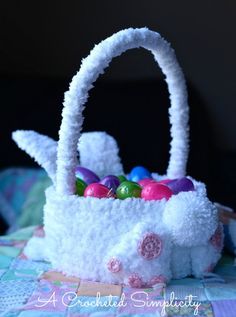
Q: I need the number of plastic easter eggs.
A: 11